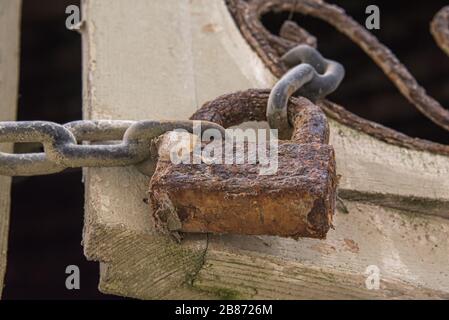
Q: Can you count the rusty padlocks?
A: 1